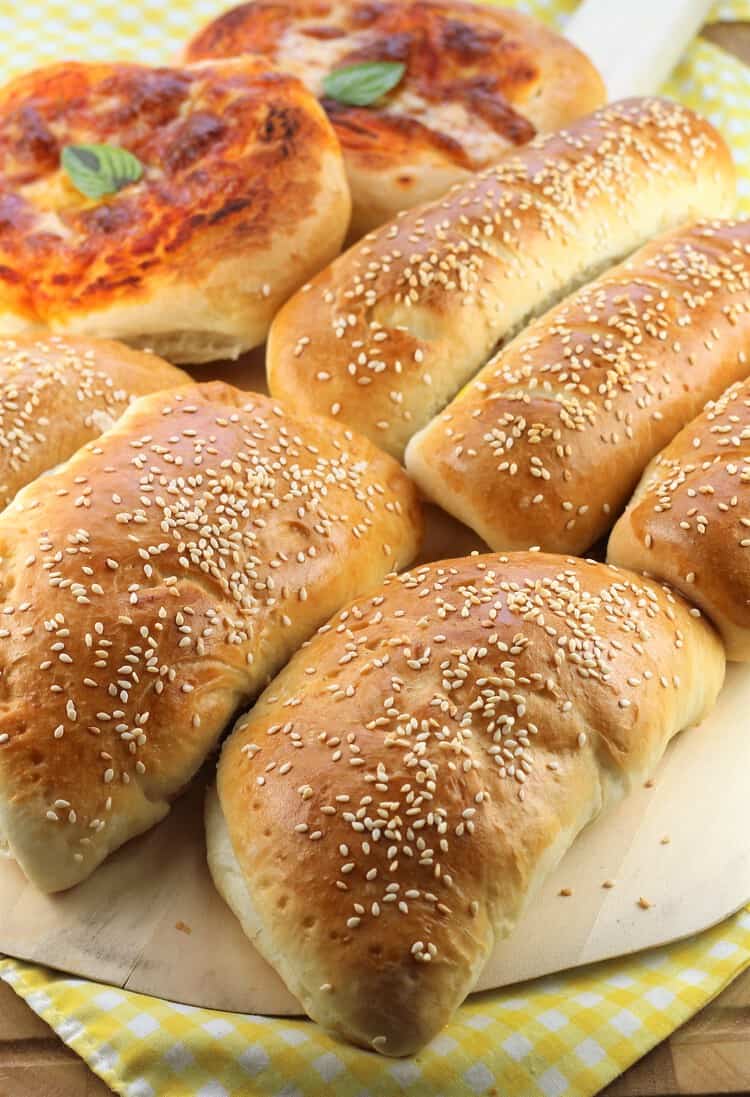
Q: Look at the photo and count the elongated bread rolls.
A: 3